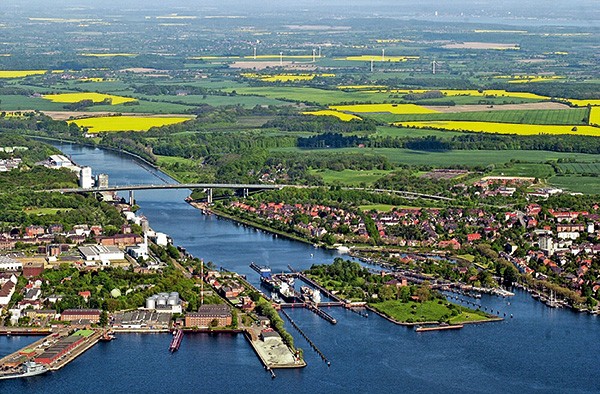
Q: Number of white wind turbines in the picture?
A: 7